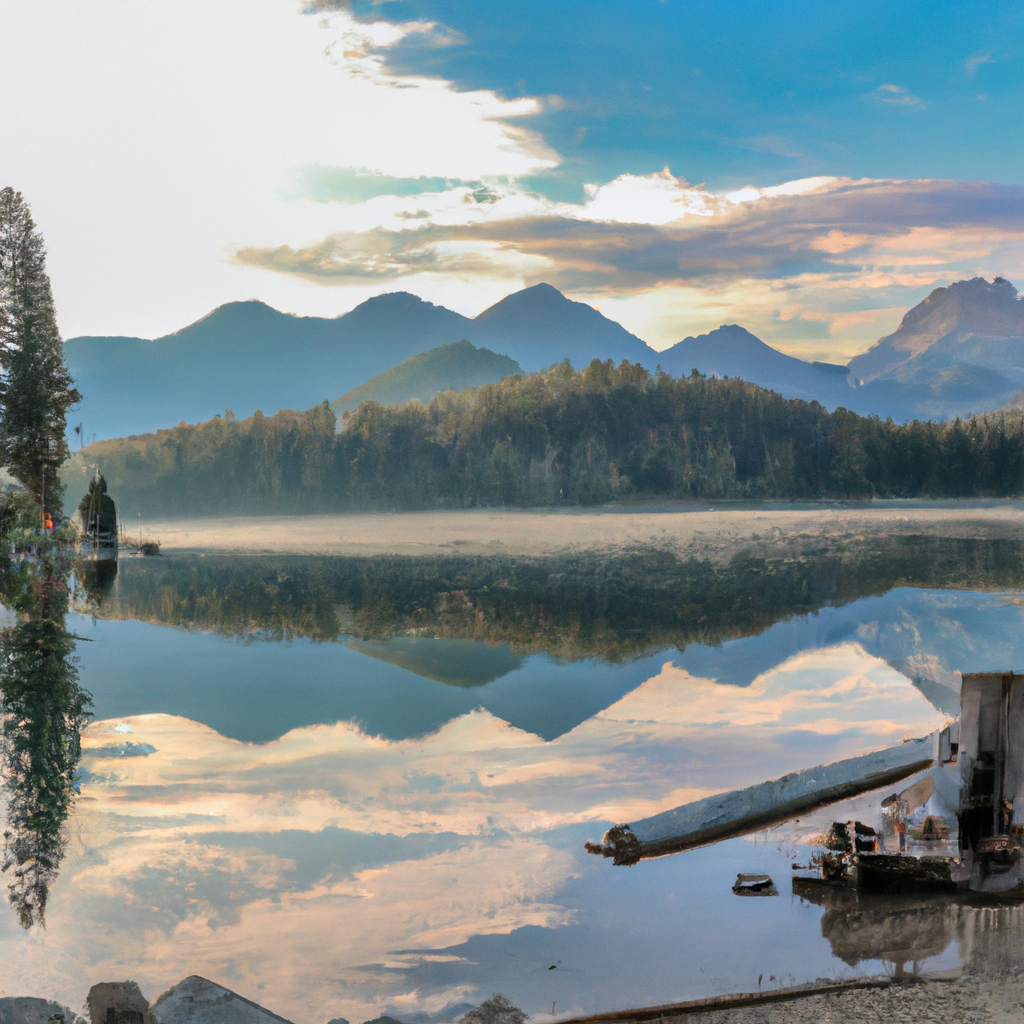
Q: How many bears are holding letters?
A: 0